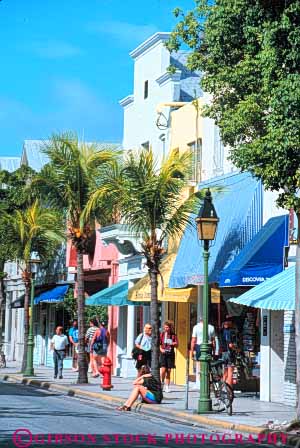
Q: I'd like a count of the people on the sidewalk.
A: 9